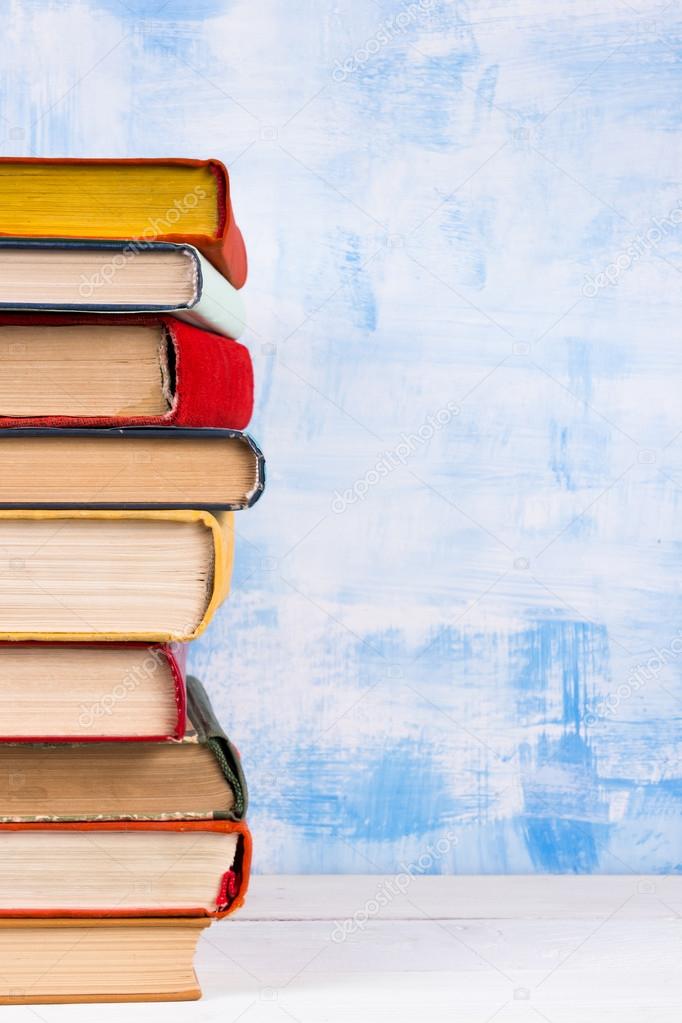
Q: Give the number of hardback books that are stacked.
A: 9